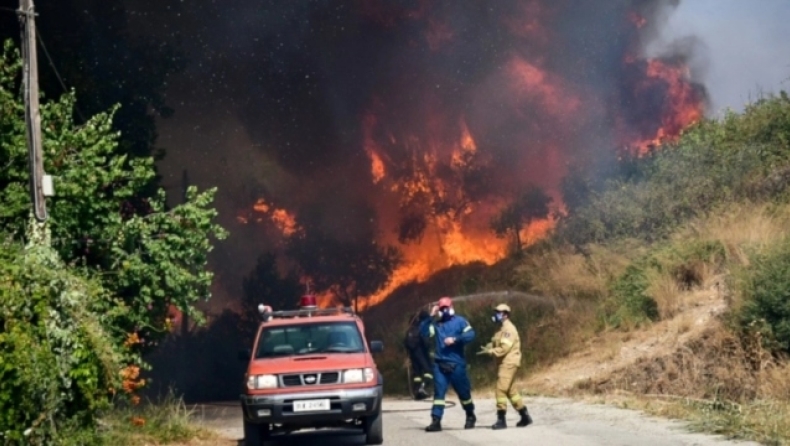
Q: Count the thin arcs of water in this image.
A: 1